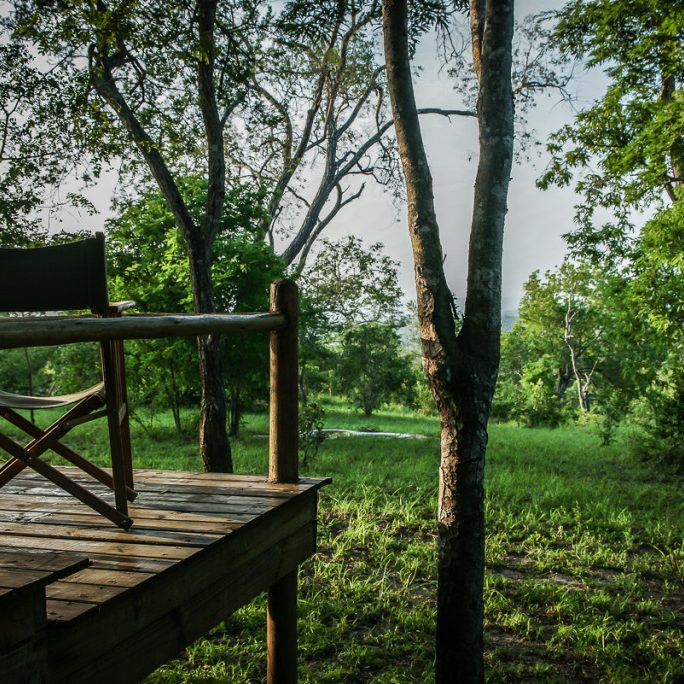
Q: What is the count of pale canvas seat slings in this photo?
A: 1